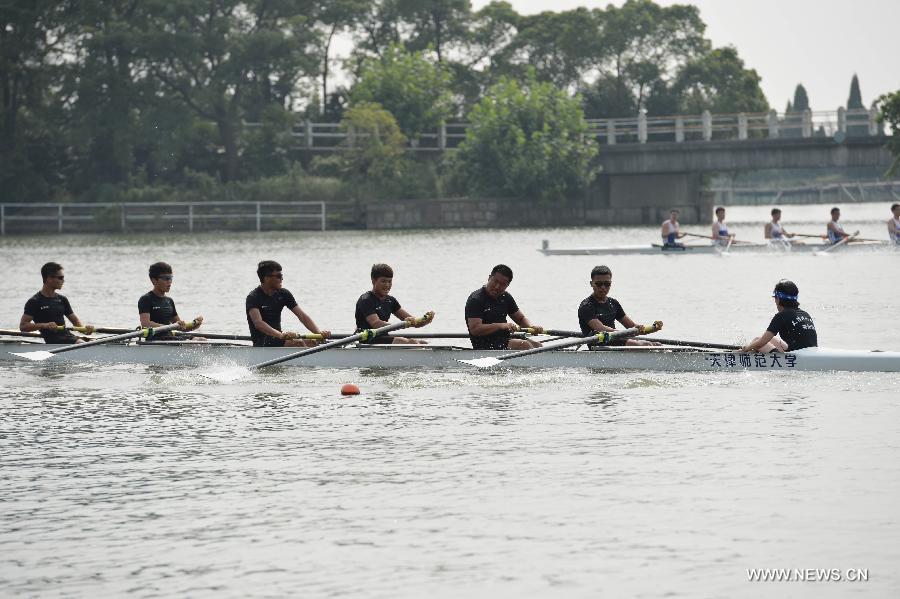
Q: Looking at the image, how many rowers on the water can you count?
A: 12